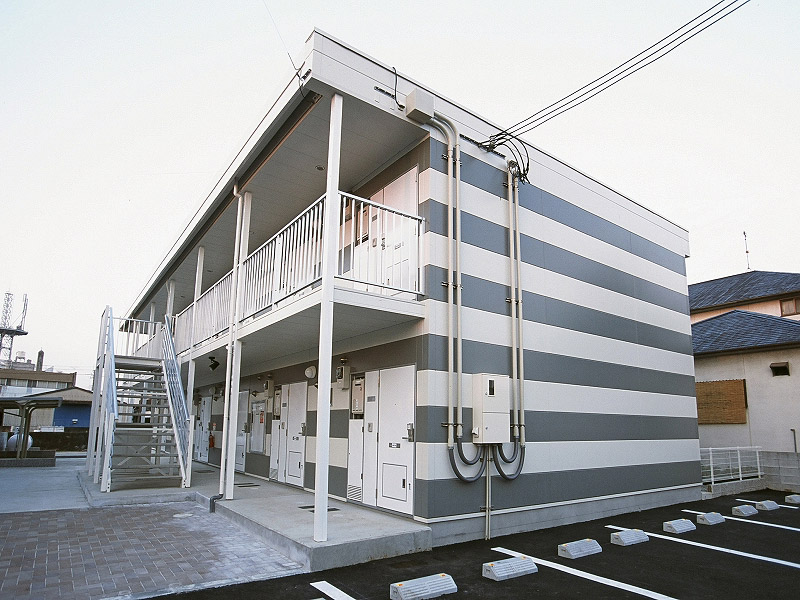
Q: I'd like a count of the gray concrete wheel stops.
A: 9